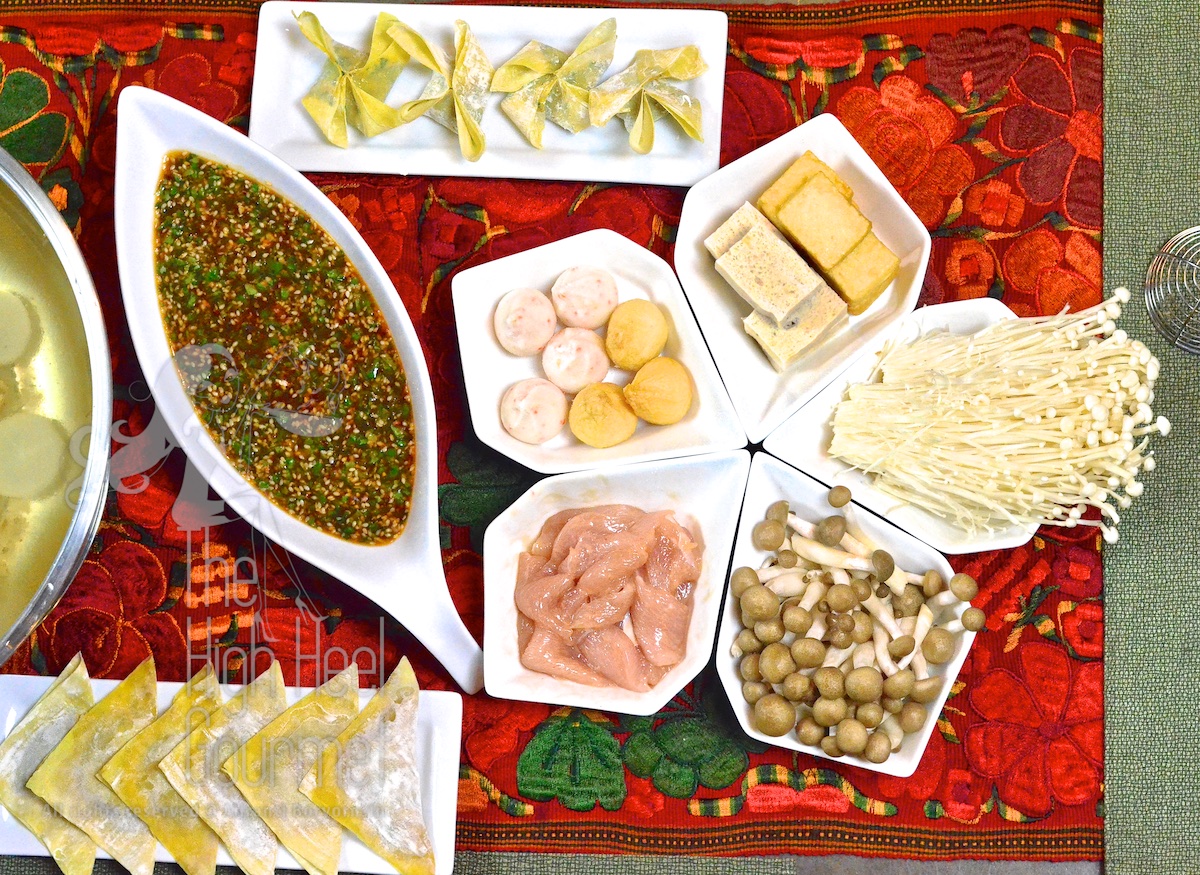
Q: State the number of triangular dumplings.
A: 6